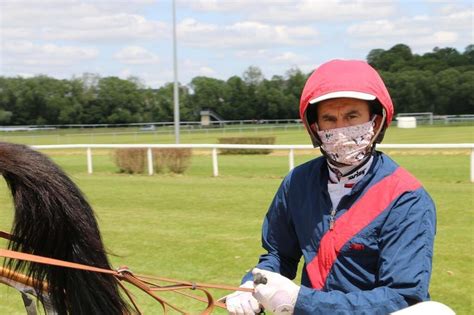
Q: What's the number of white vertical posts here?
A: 5